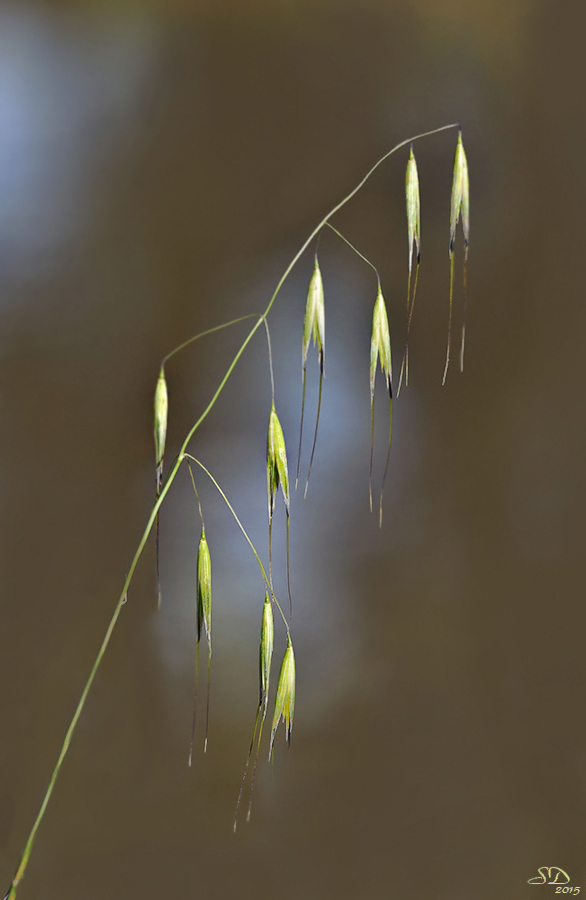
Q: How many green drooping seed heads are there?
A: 9